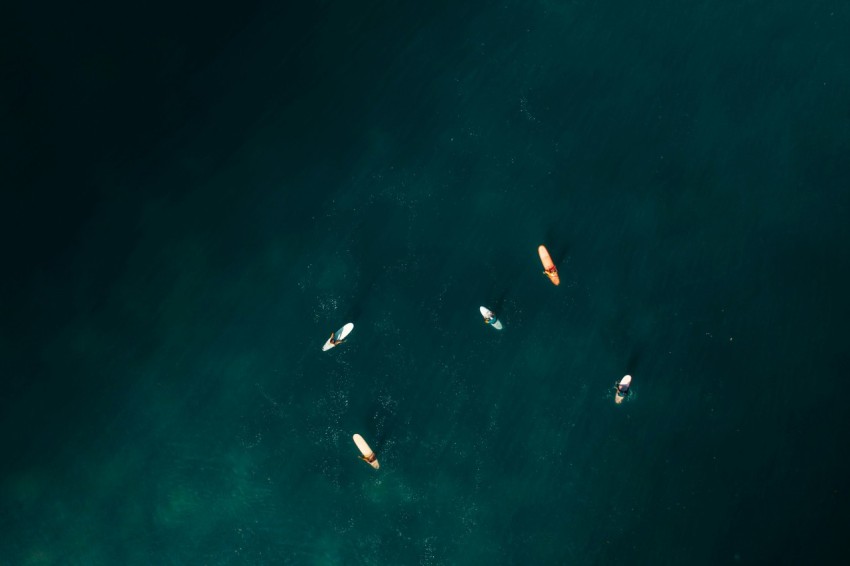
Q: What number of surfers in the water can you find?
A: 5